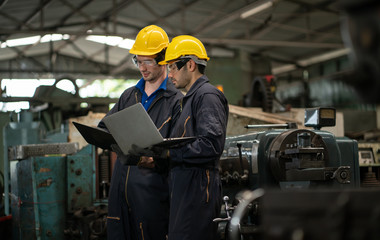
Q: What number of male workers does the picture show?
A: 2